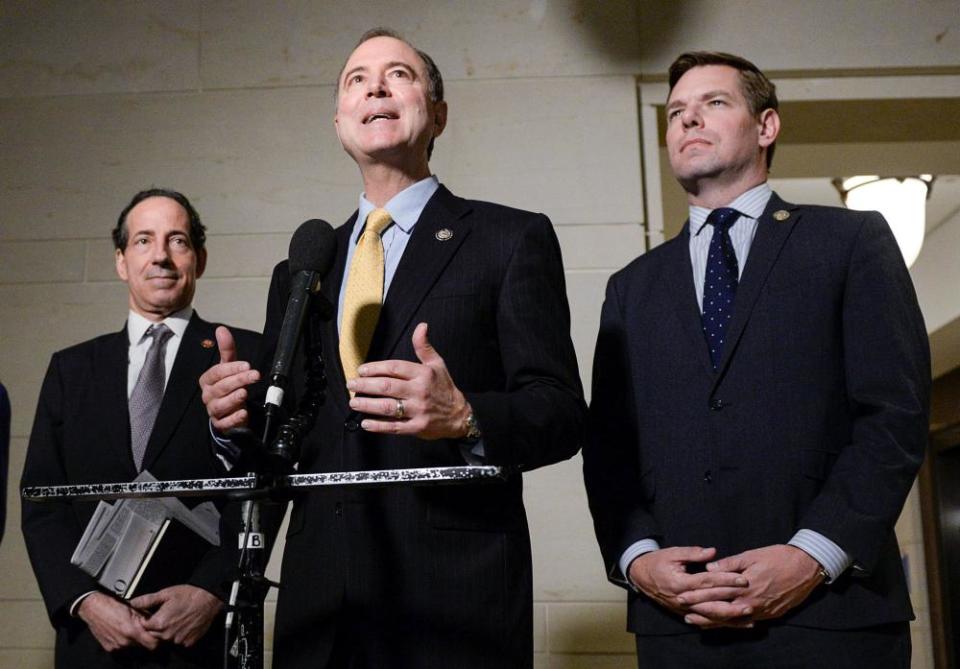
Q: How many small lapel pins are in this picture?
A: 3